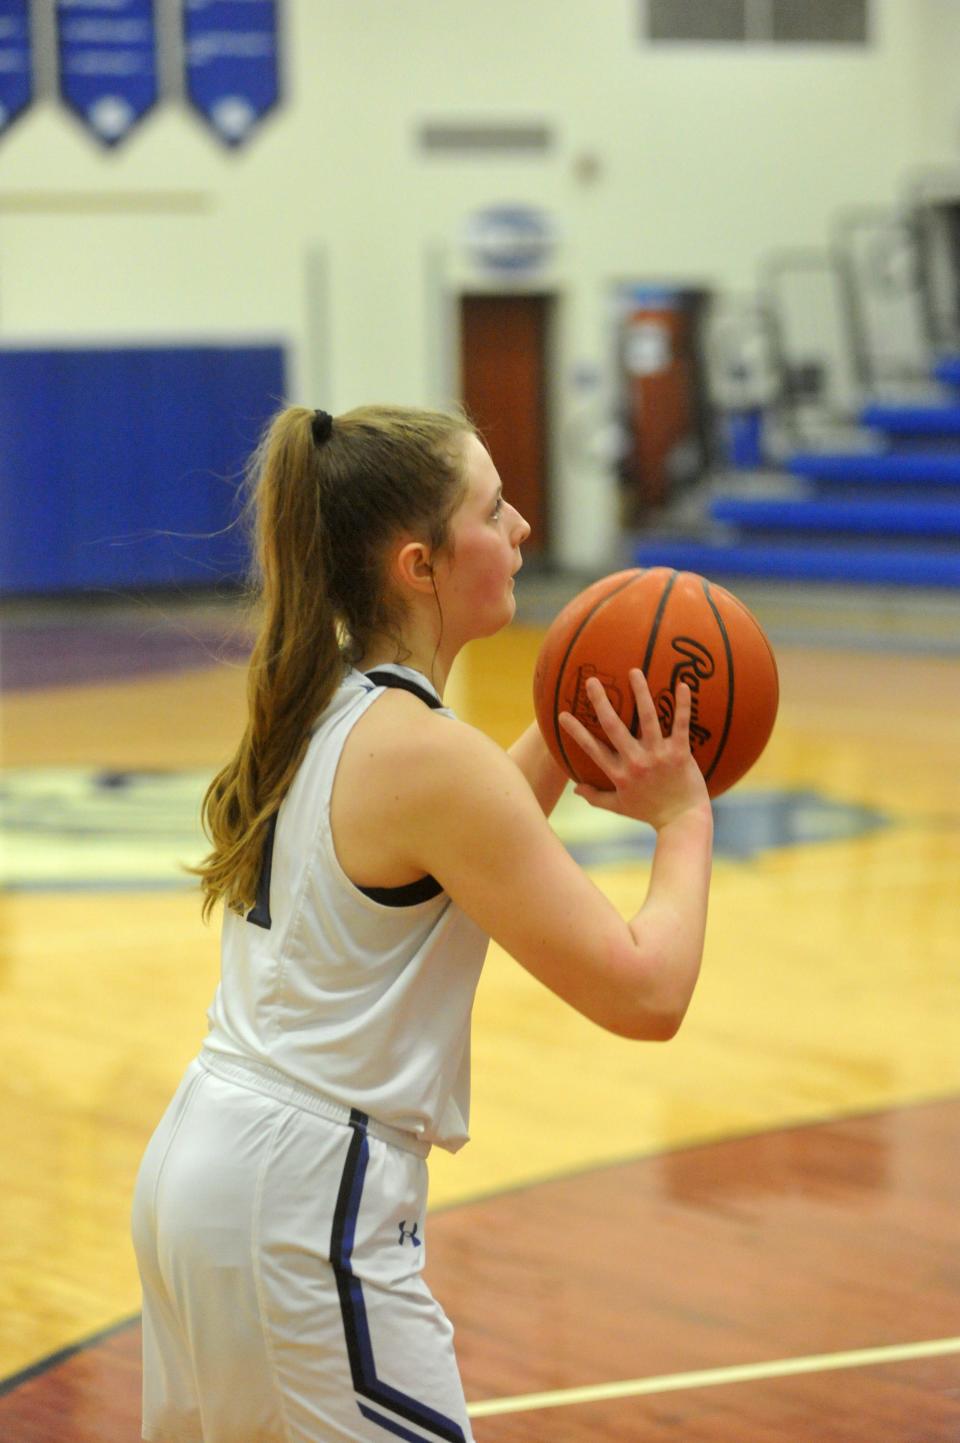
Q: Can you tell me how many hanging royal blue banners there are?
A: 3